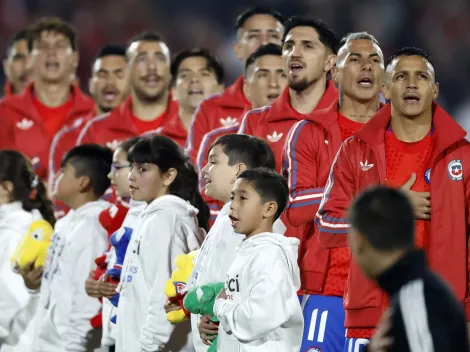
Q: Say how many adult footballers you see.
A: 10